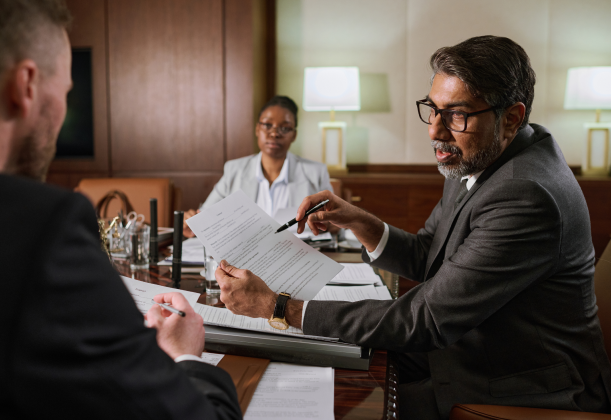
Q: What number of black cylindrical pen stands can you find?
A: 2